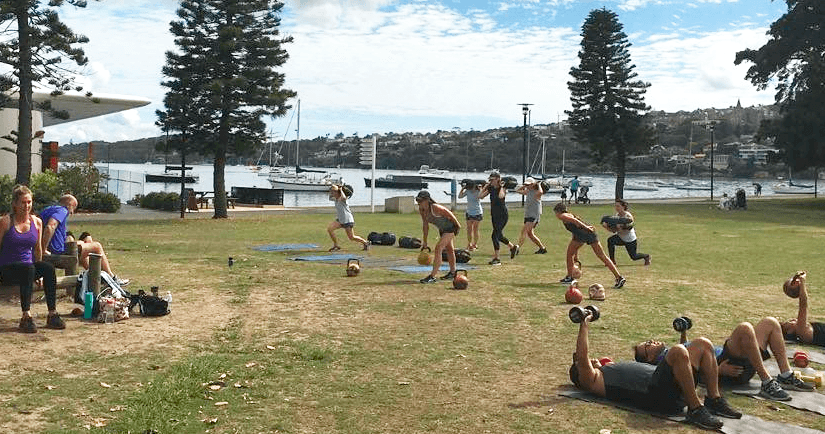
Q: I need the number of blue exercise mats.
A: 3